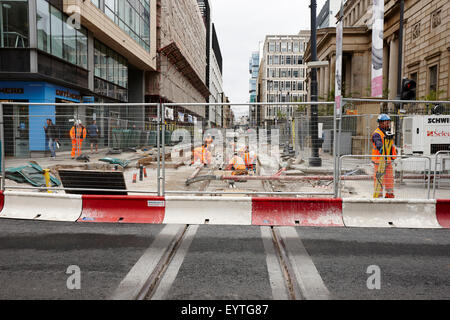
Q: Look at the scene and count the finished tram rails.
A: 2